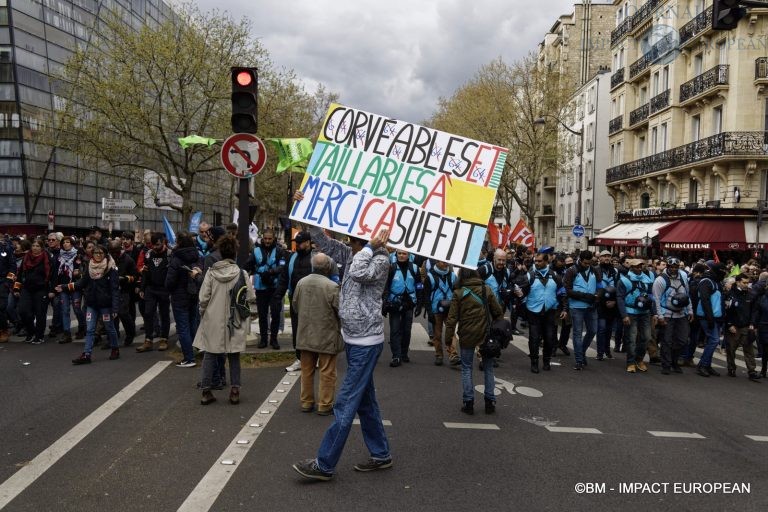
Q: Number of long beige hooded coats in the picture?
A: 1